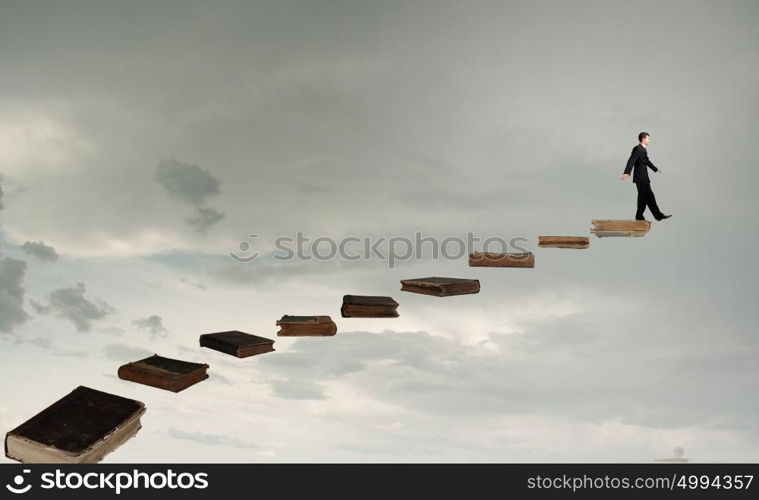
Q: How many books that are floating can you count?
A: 9